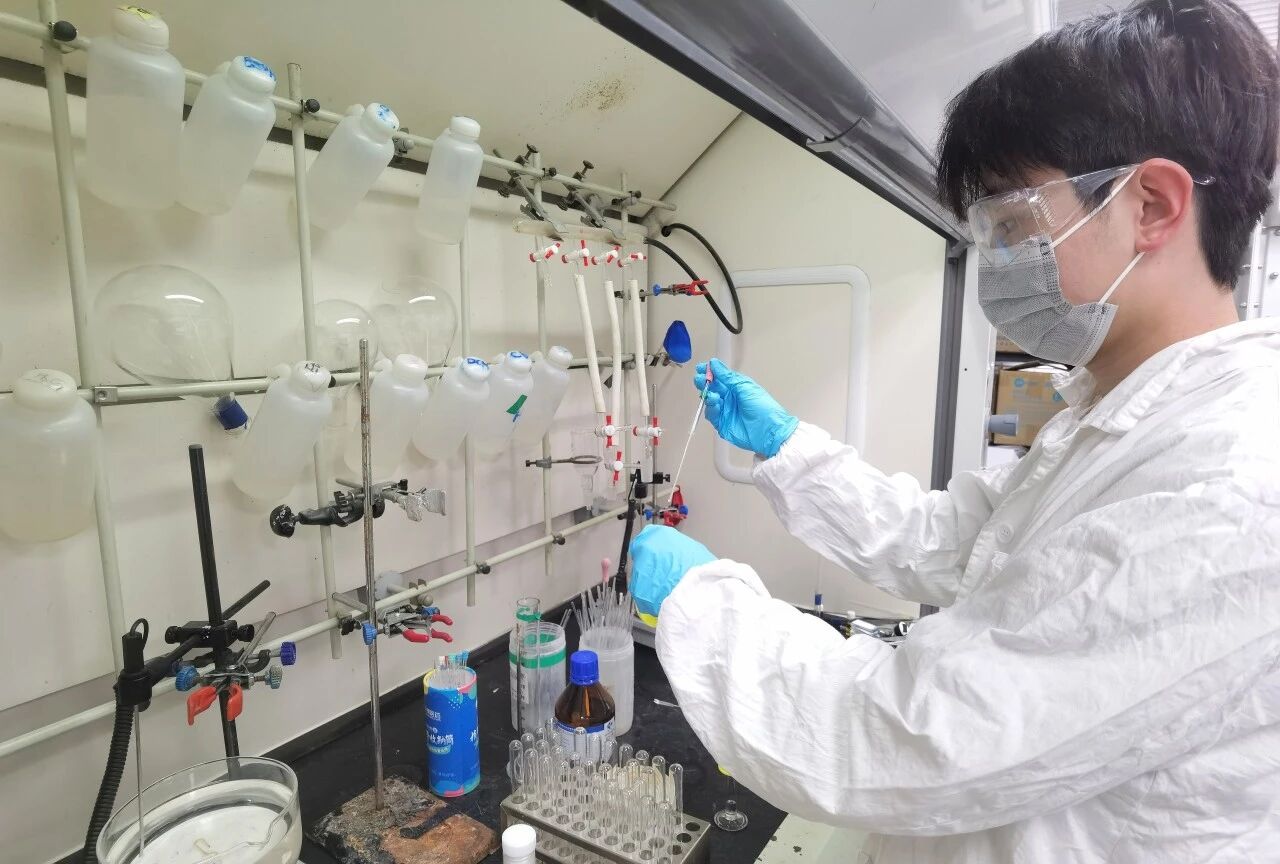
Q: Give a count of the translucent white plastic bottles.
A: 10